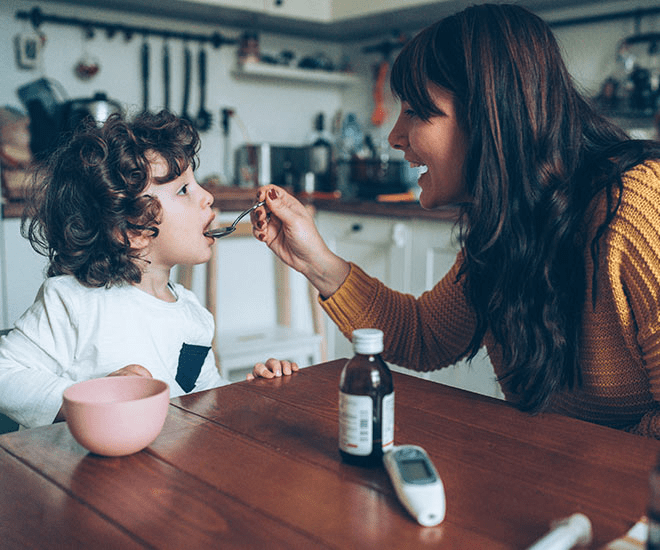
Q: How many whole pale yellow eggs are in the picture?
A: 0